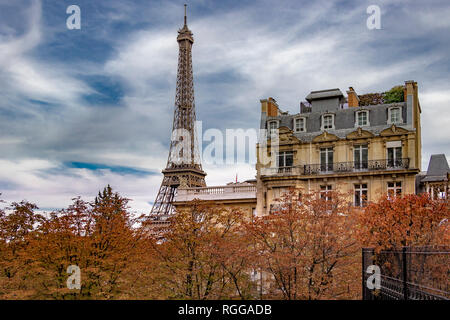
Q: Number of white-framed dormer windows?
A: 5